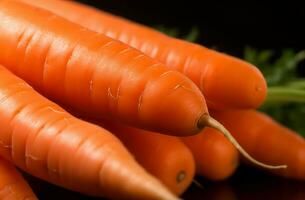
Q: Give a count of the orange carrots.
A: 7